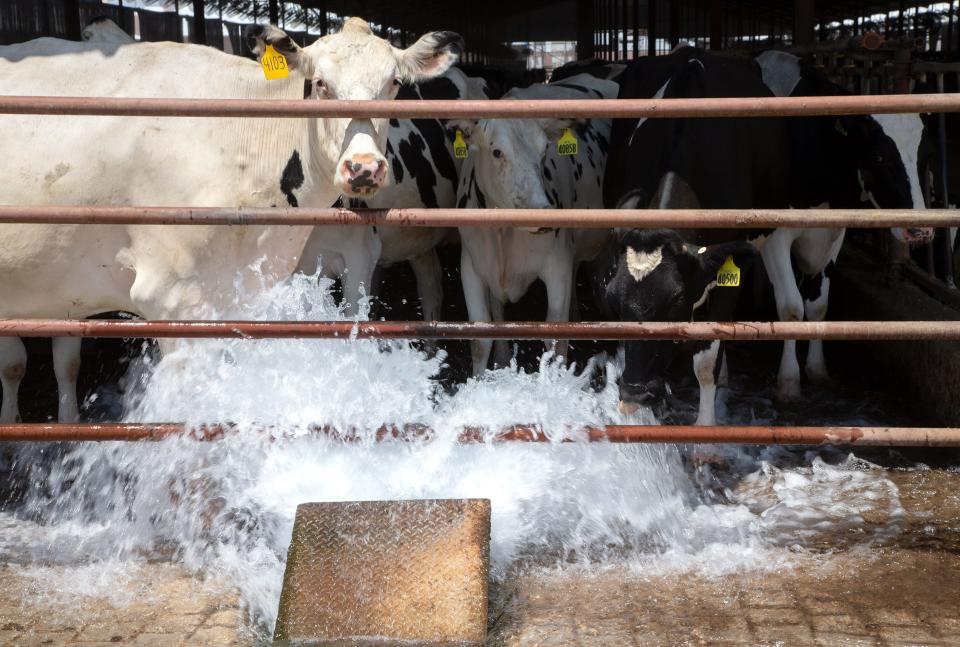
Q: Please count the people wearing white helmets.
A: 0